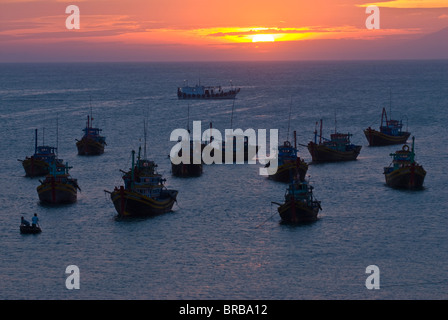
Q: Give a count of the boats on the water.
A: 13